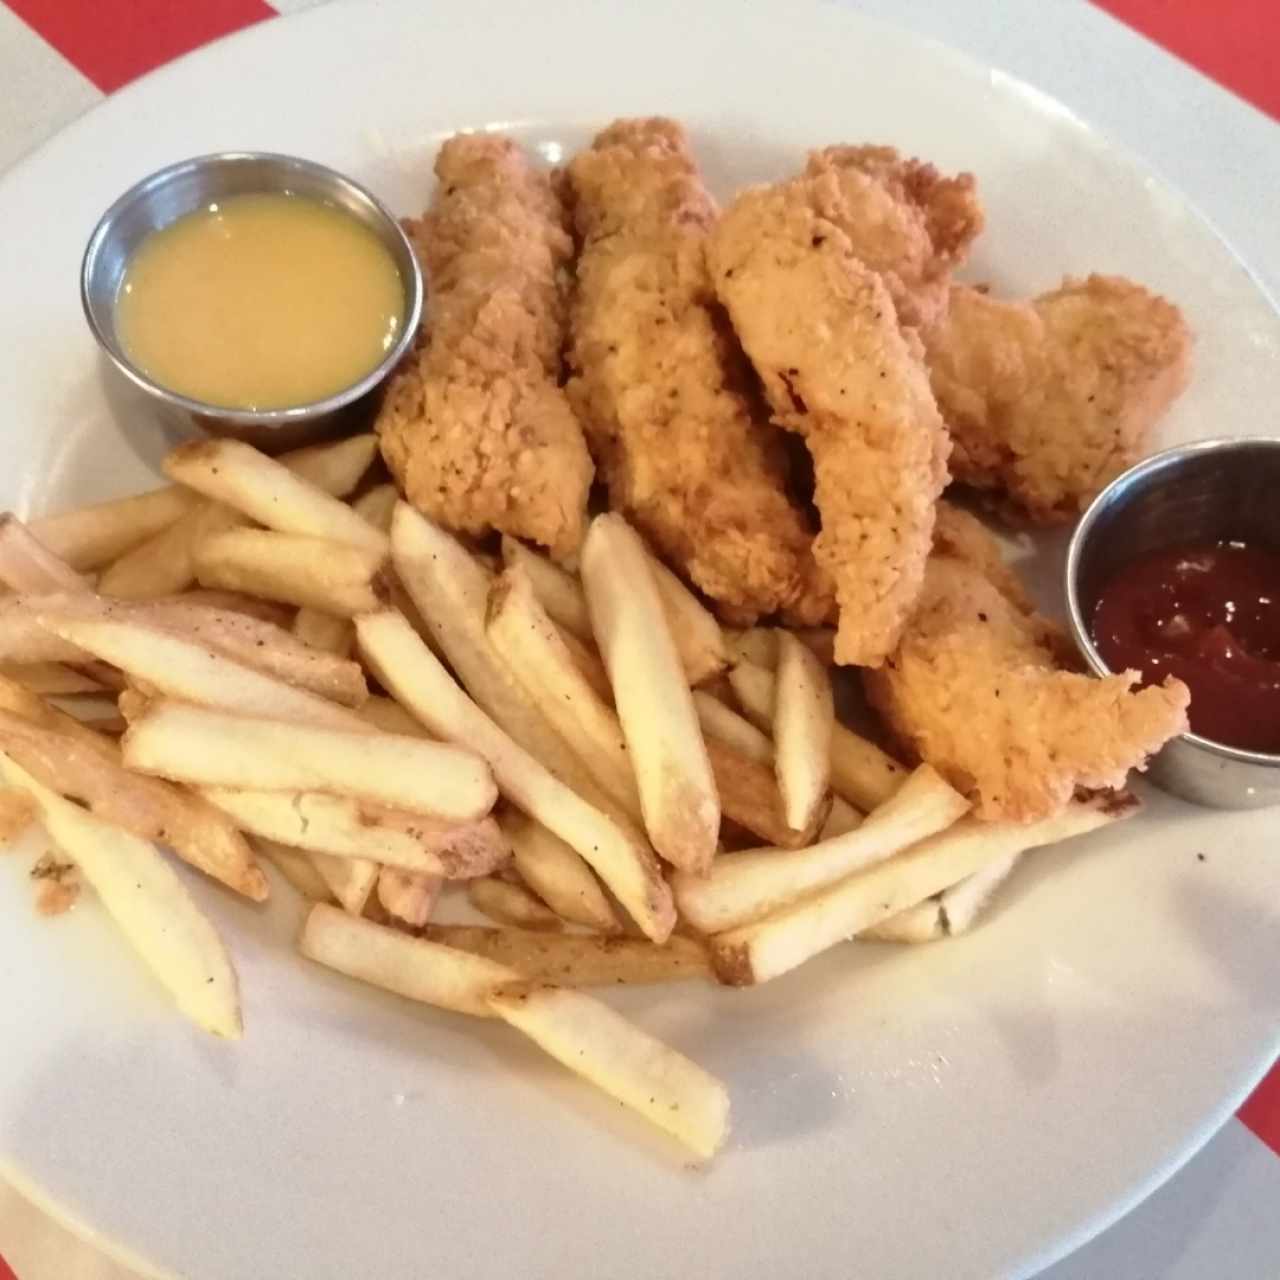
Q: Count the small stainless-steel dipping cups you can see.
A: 2